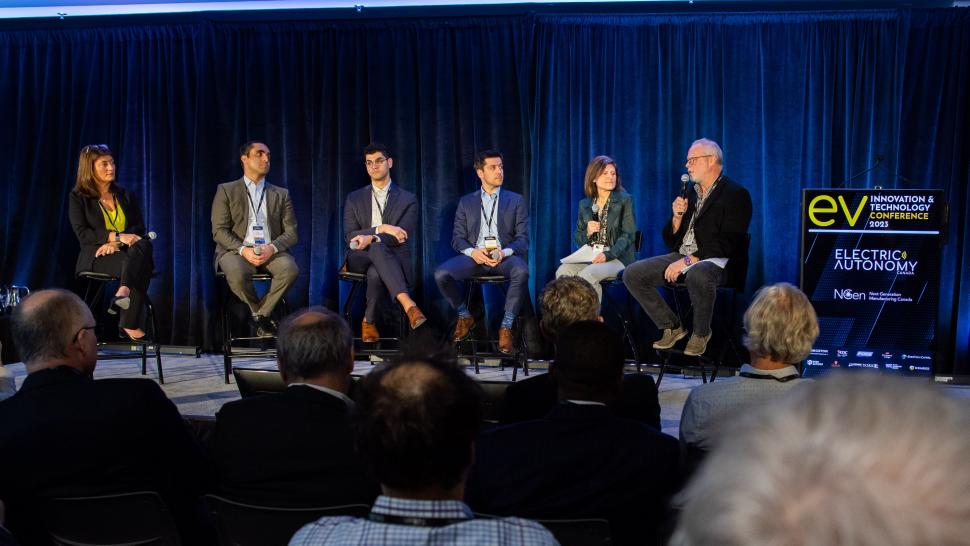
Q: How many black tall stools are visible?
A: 6